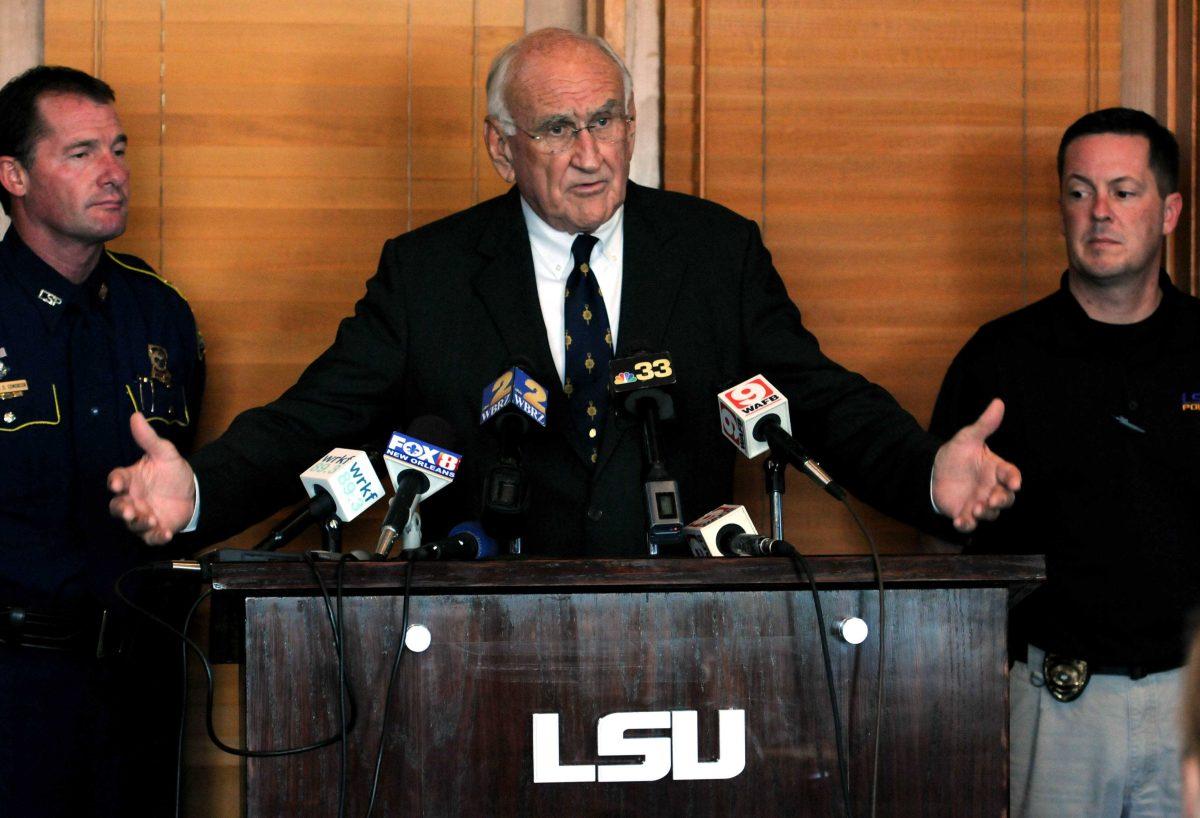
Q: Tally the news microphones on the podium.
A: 7